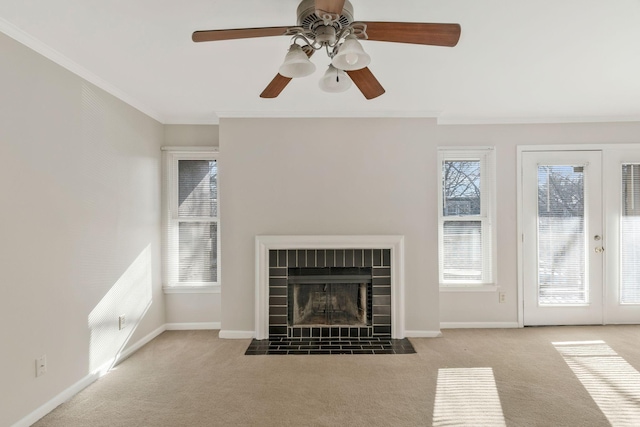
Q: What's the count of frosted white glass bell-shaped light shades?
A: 3